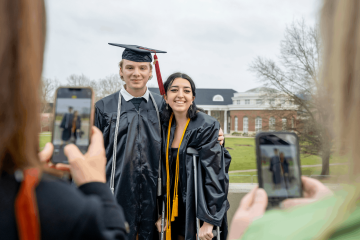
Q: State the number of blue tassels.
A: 0